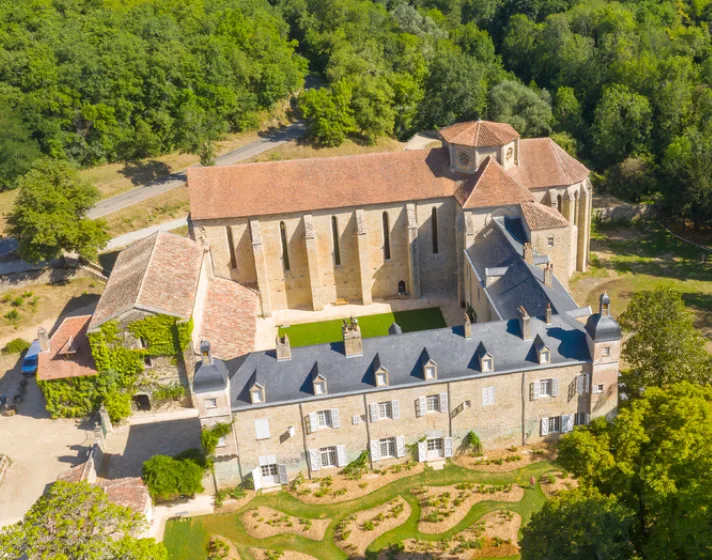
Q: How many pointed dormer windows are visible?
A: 6